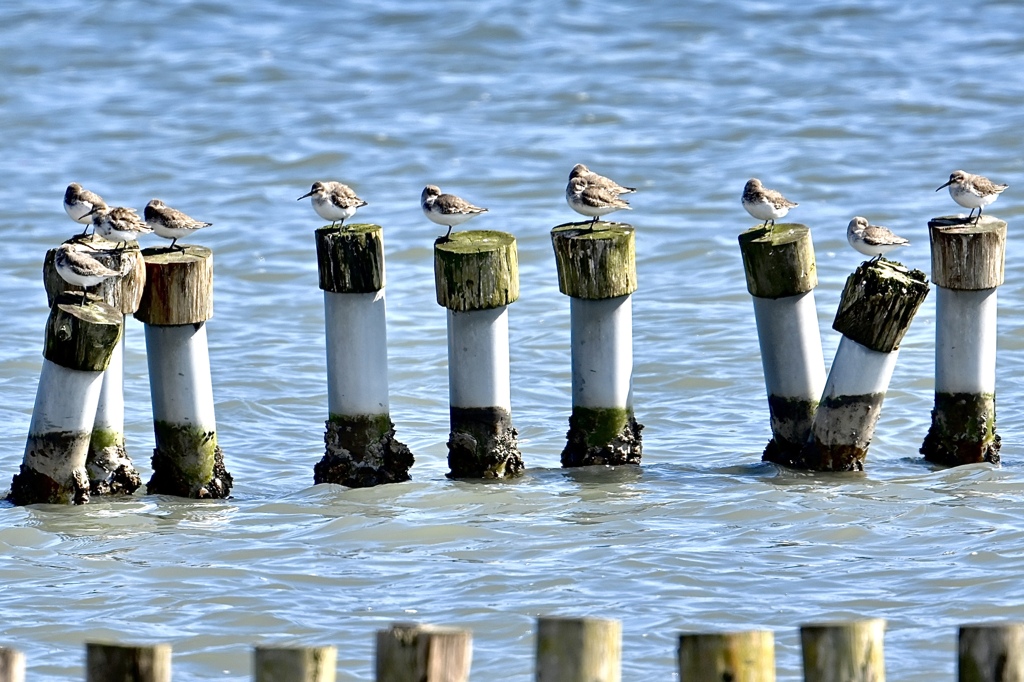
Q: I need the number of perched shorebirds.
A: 11